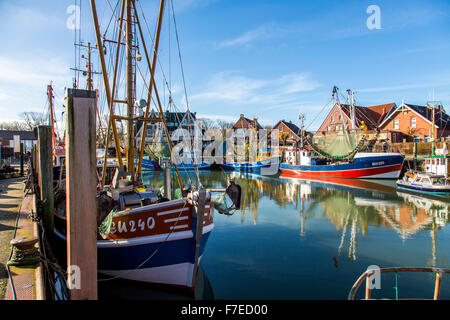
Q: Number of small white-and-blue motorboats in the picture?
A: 1